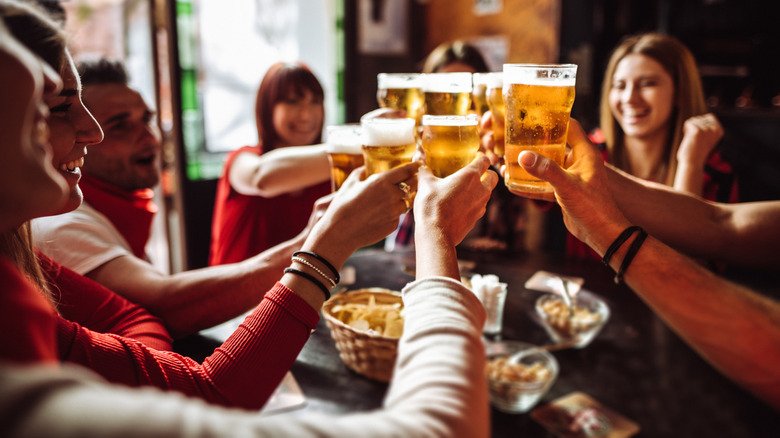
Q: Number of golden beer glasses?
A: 8